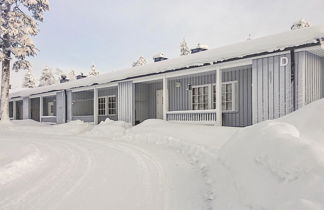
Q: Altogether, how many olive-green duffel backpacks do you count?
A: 0